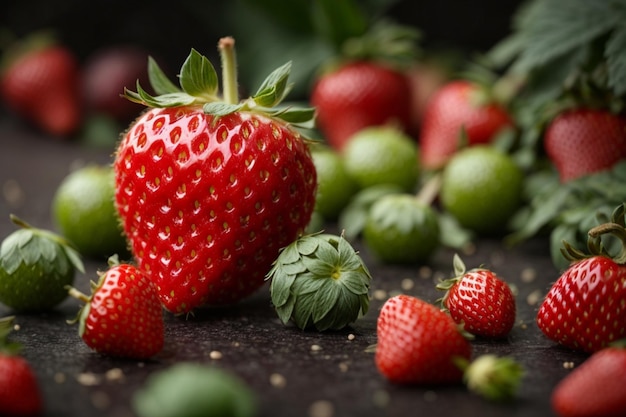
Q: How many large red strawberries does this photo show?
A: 1